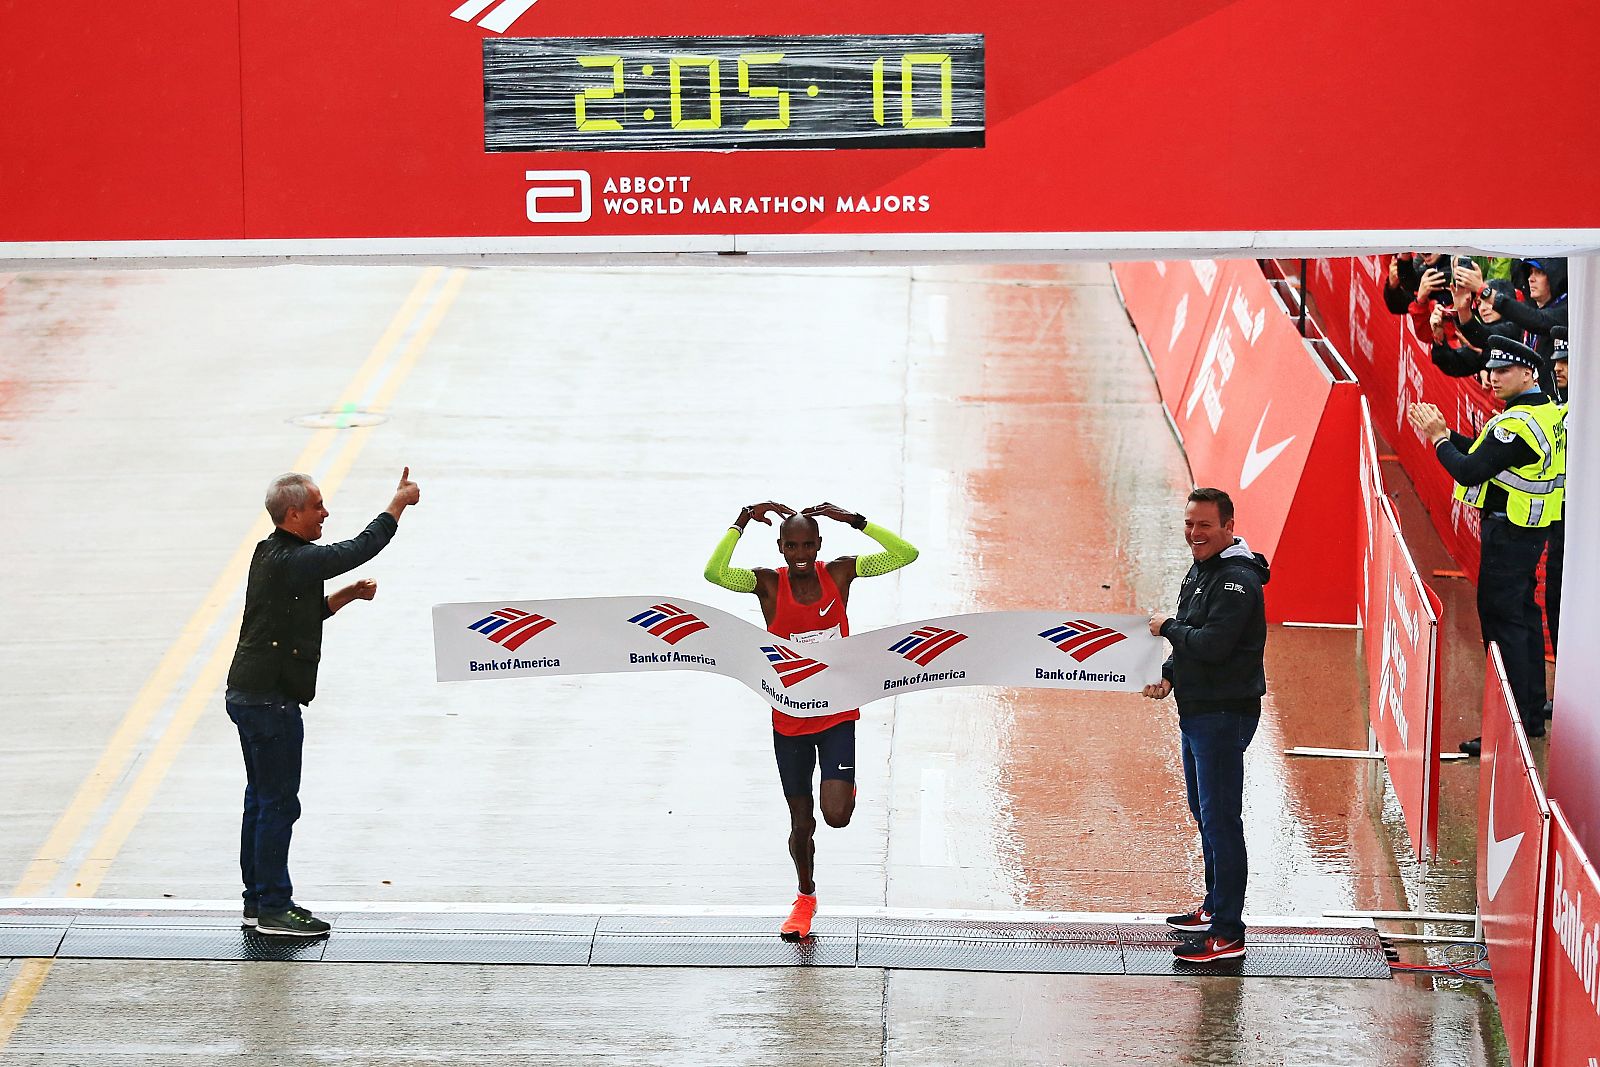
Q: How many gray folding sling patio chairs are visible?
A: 0